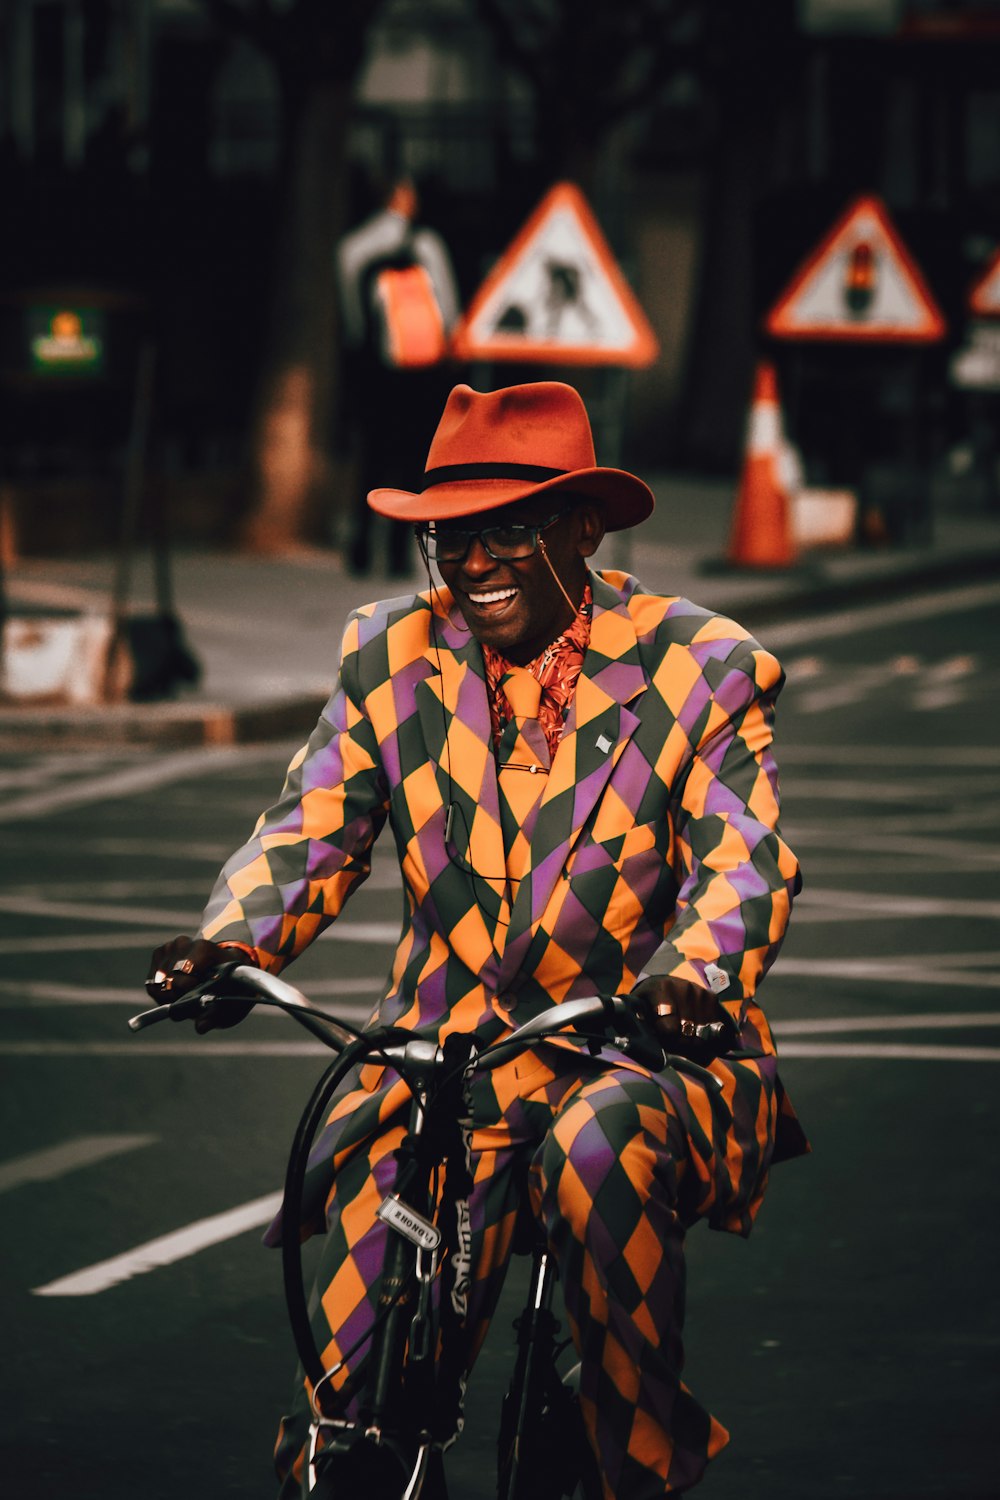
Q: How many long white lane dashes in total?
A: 2